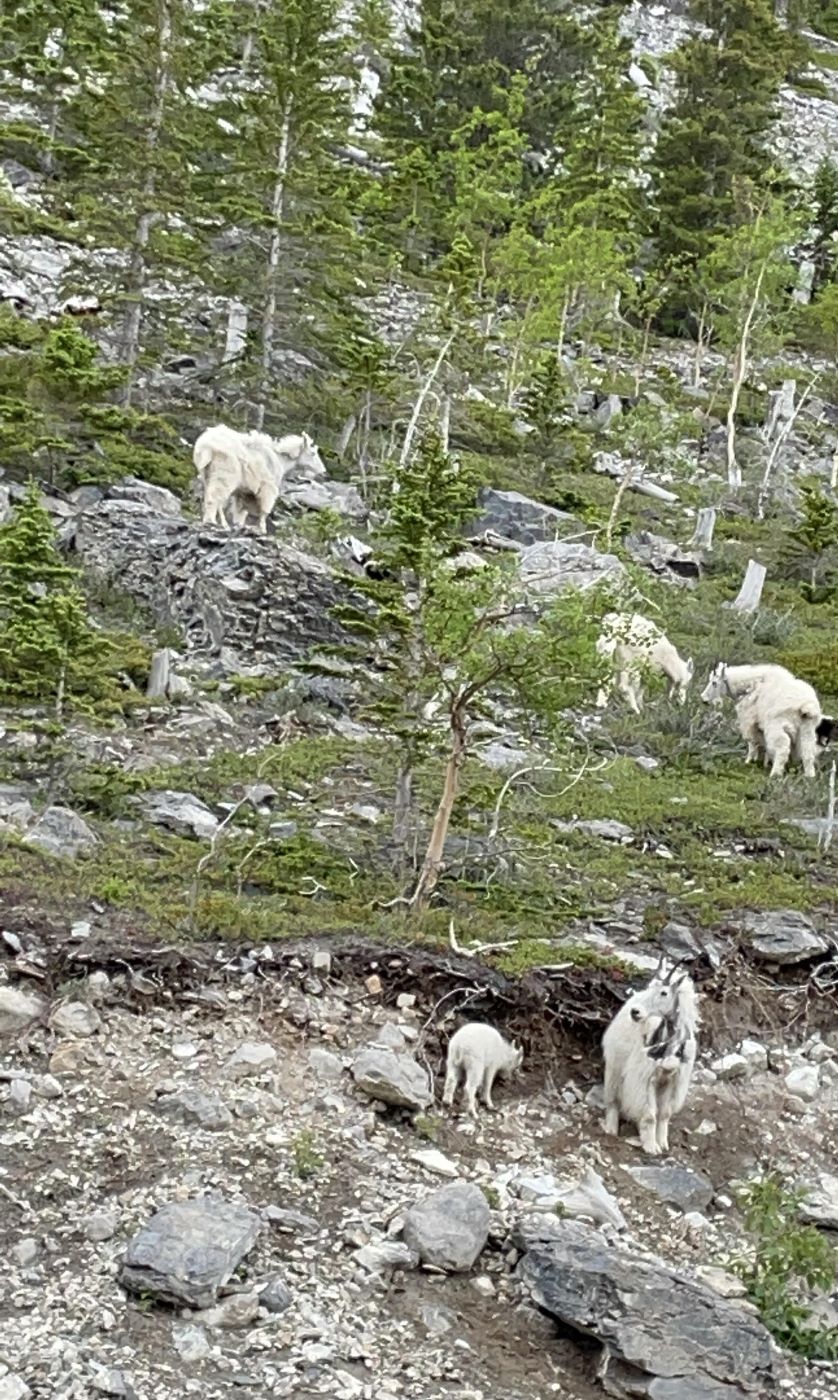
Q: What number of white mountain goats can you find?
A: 5